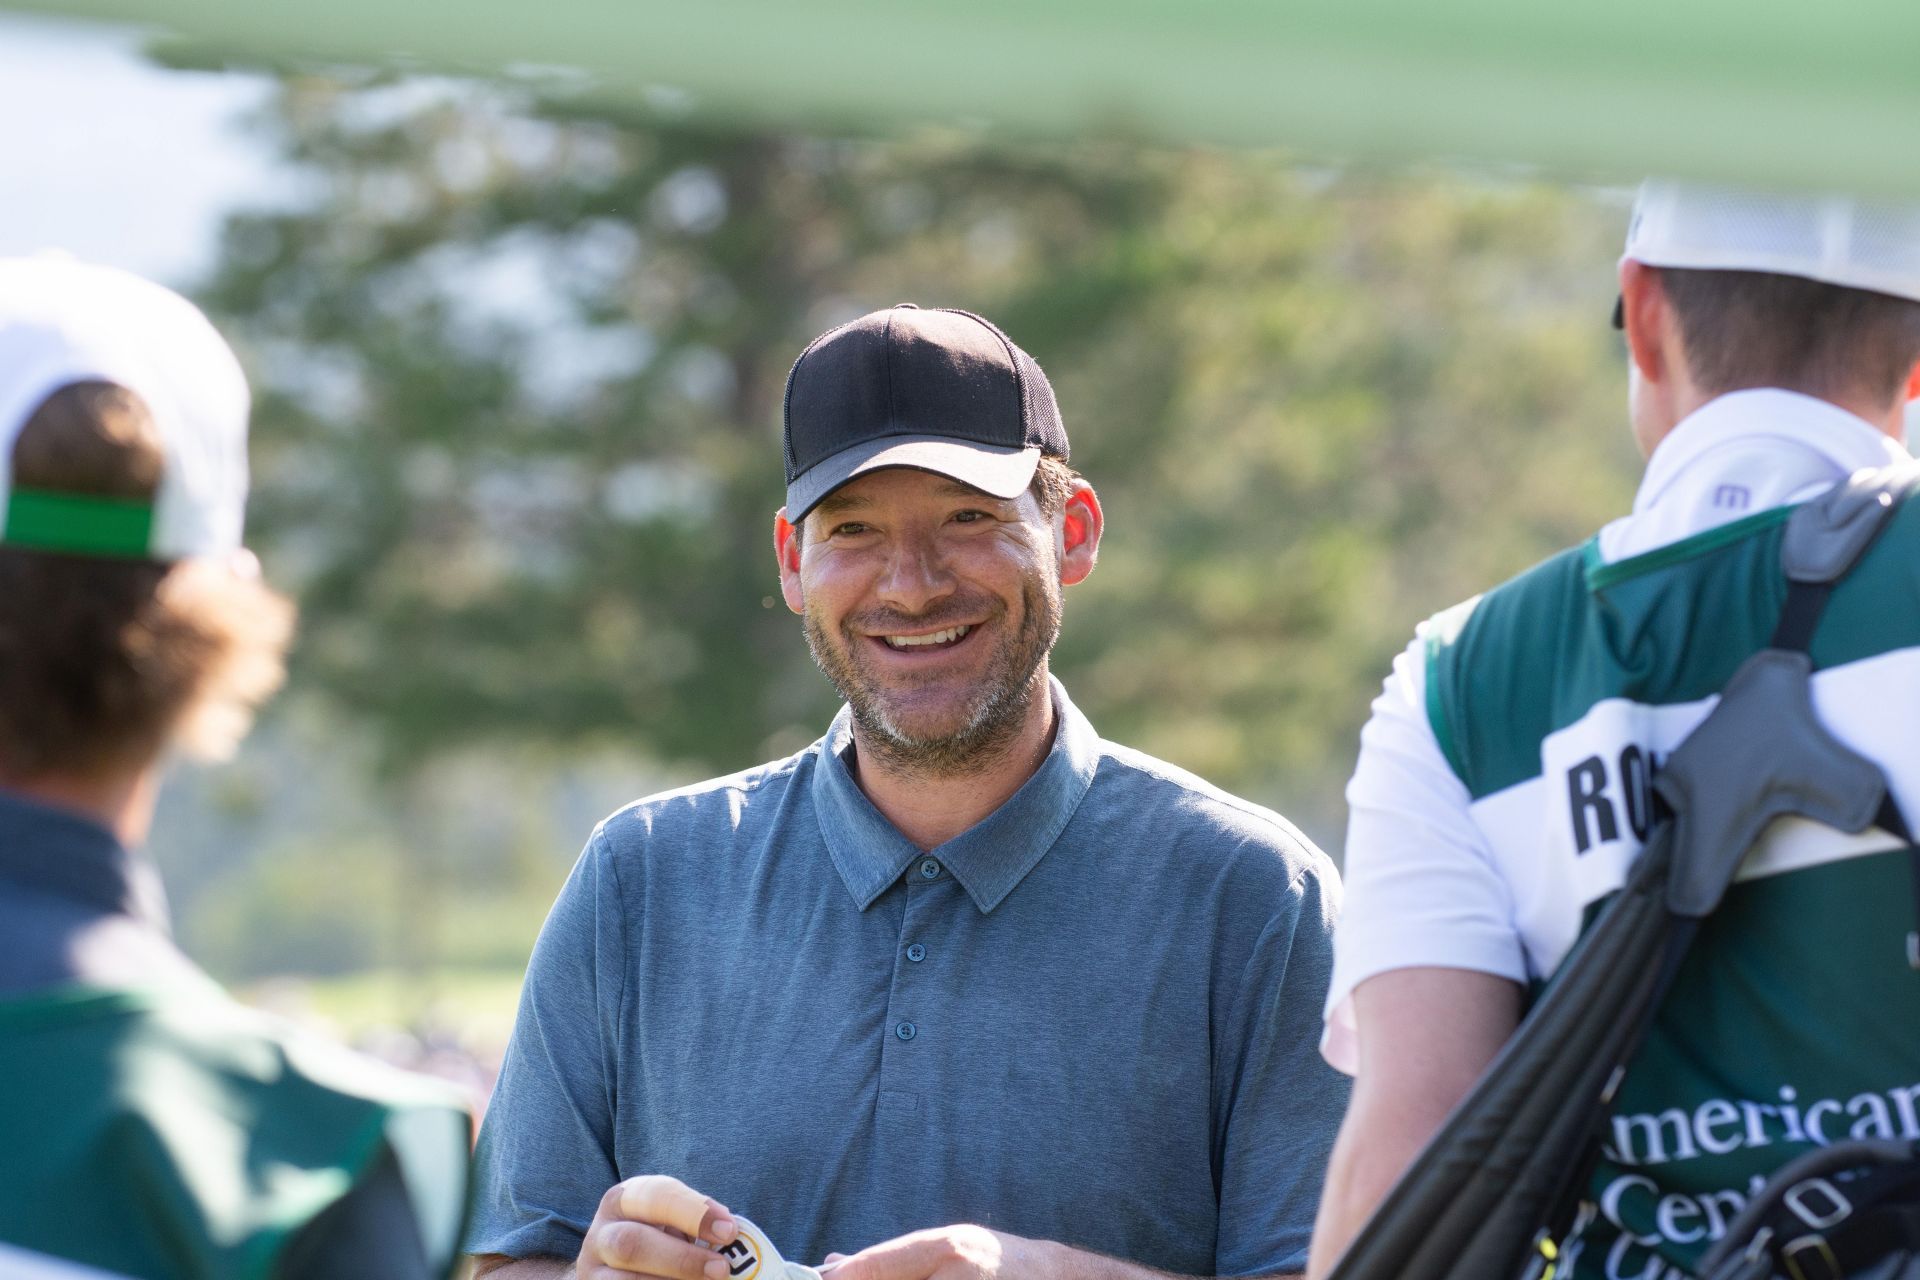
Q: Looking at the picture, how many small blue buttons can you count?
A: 3